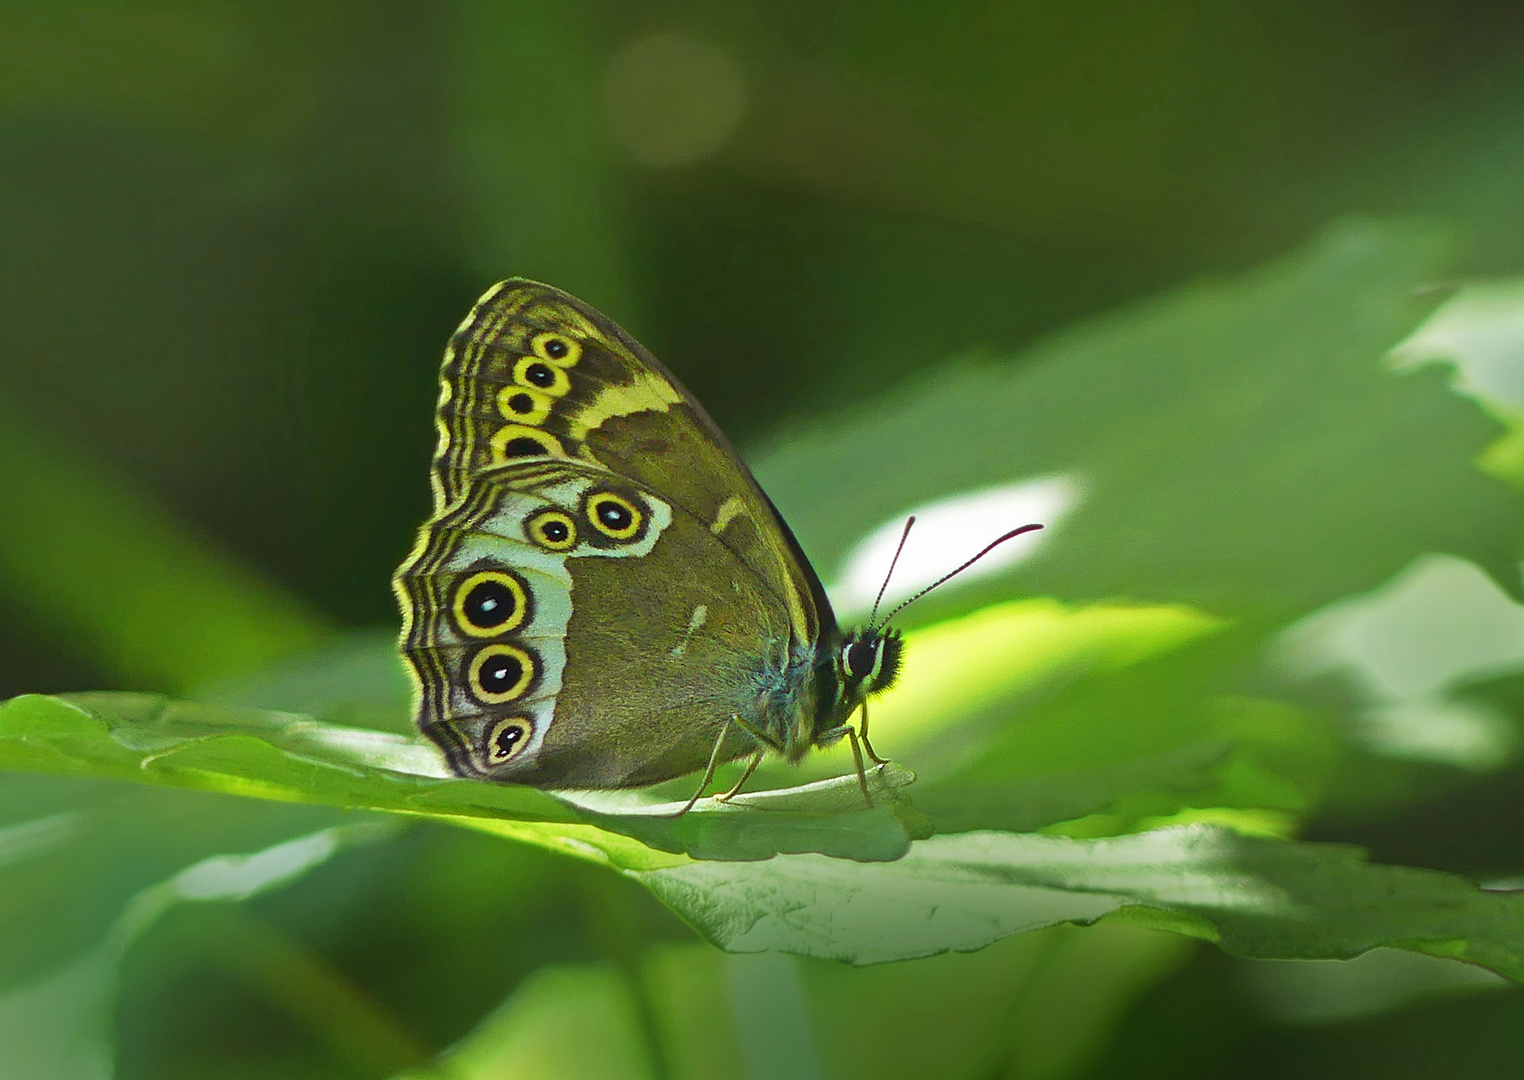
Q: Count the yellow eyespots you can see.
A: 9